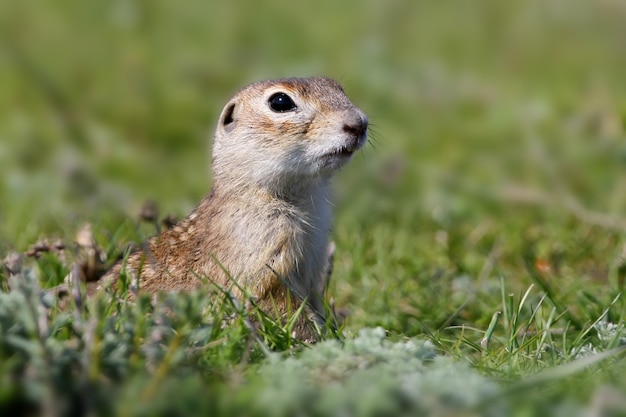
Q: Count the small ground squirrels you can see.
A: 1